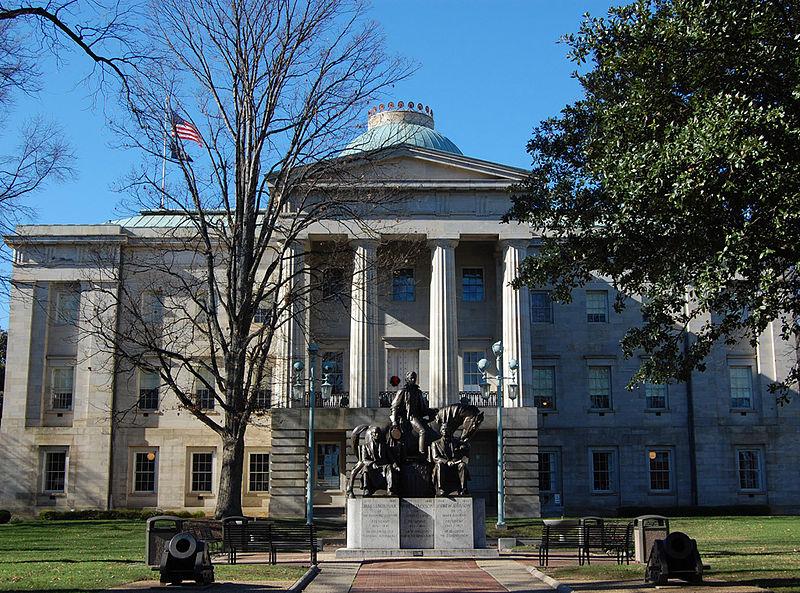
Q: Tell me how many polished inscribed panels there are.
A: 3